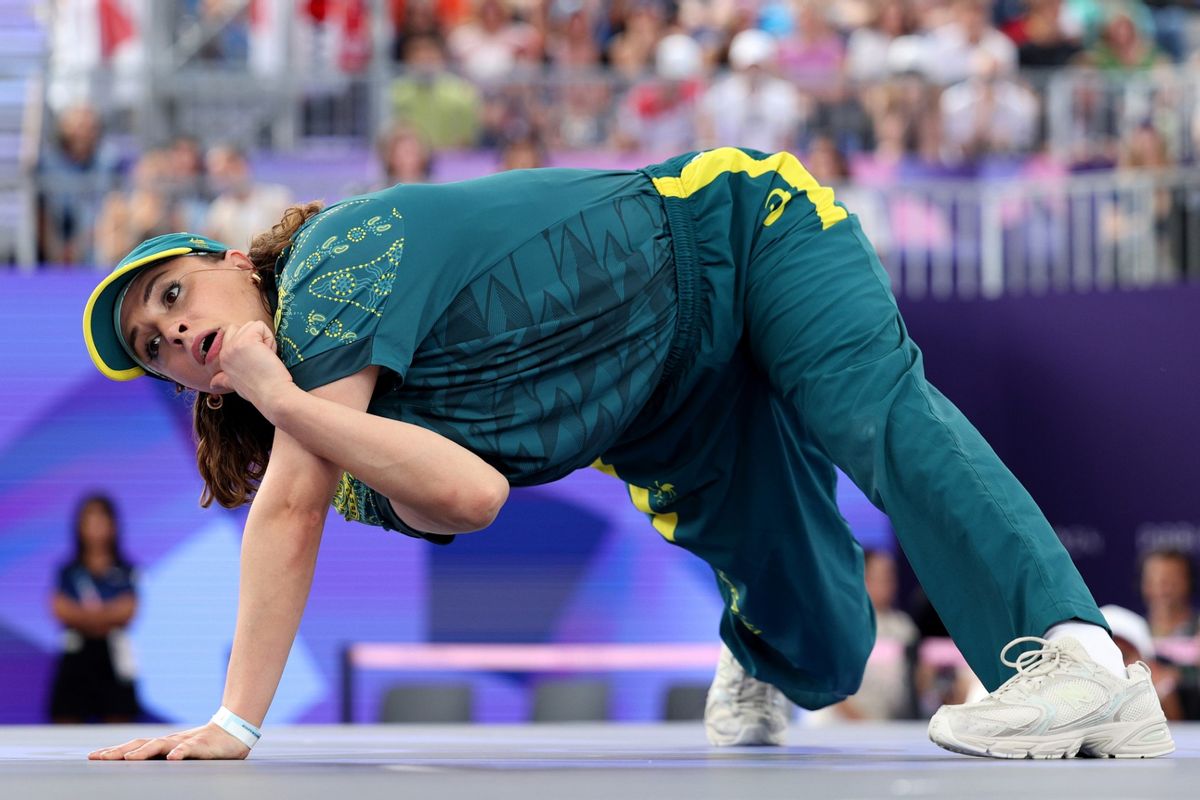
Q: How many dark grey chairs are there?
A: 3